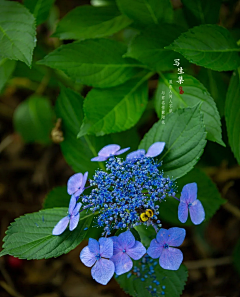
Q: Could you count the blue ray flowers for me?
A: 8